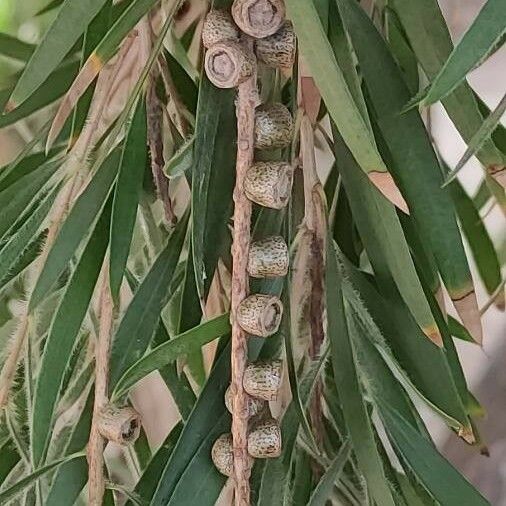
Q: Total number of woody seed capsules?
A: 13